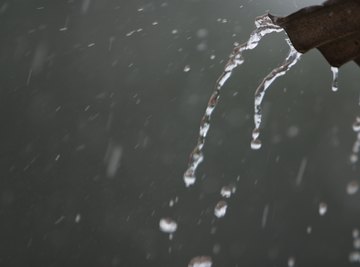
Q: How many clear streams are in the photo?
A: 2